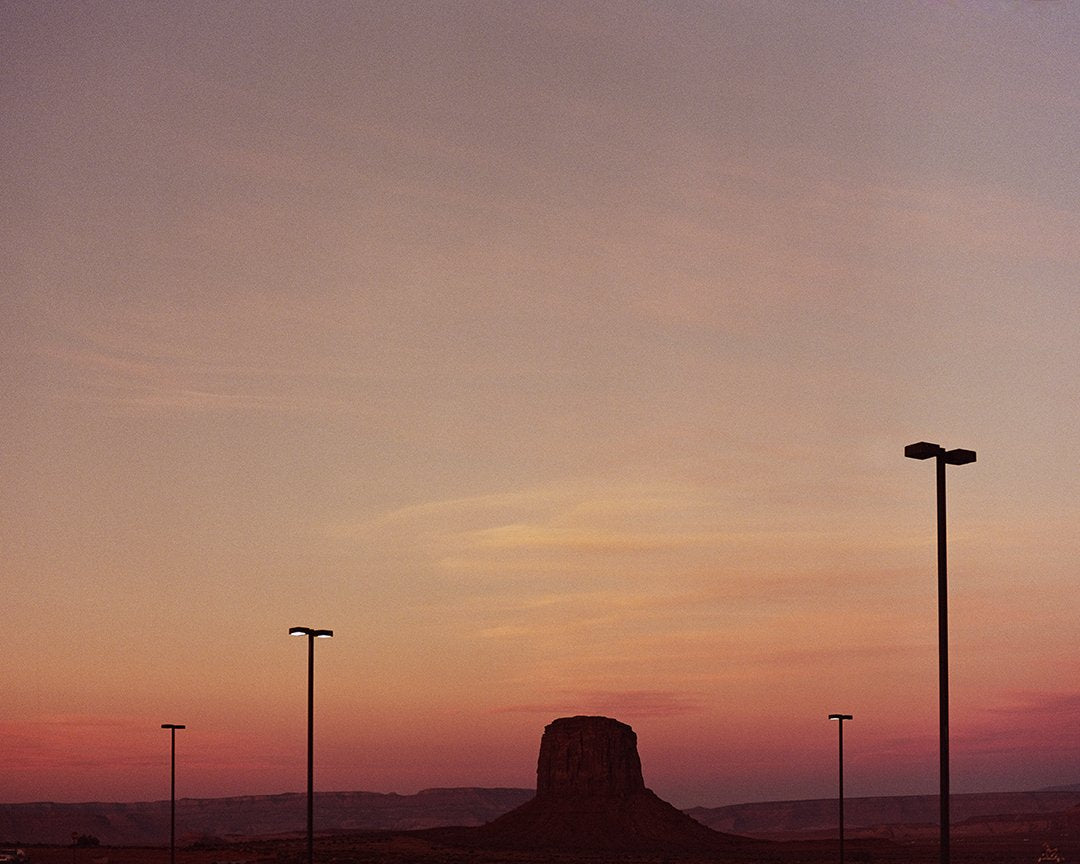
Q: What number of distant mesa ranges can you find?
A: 2